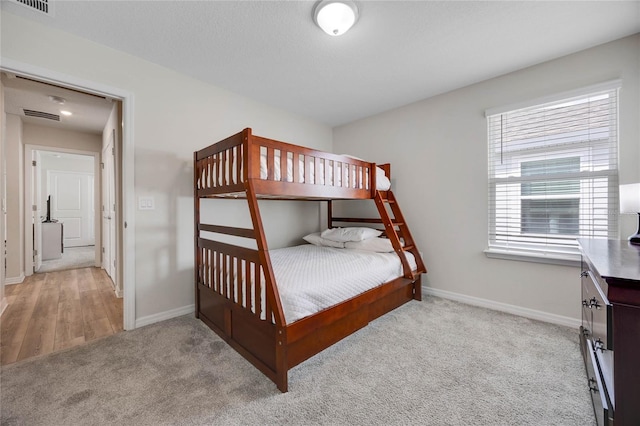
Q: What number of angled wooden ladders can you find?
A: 1